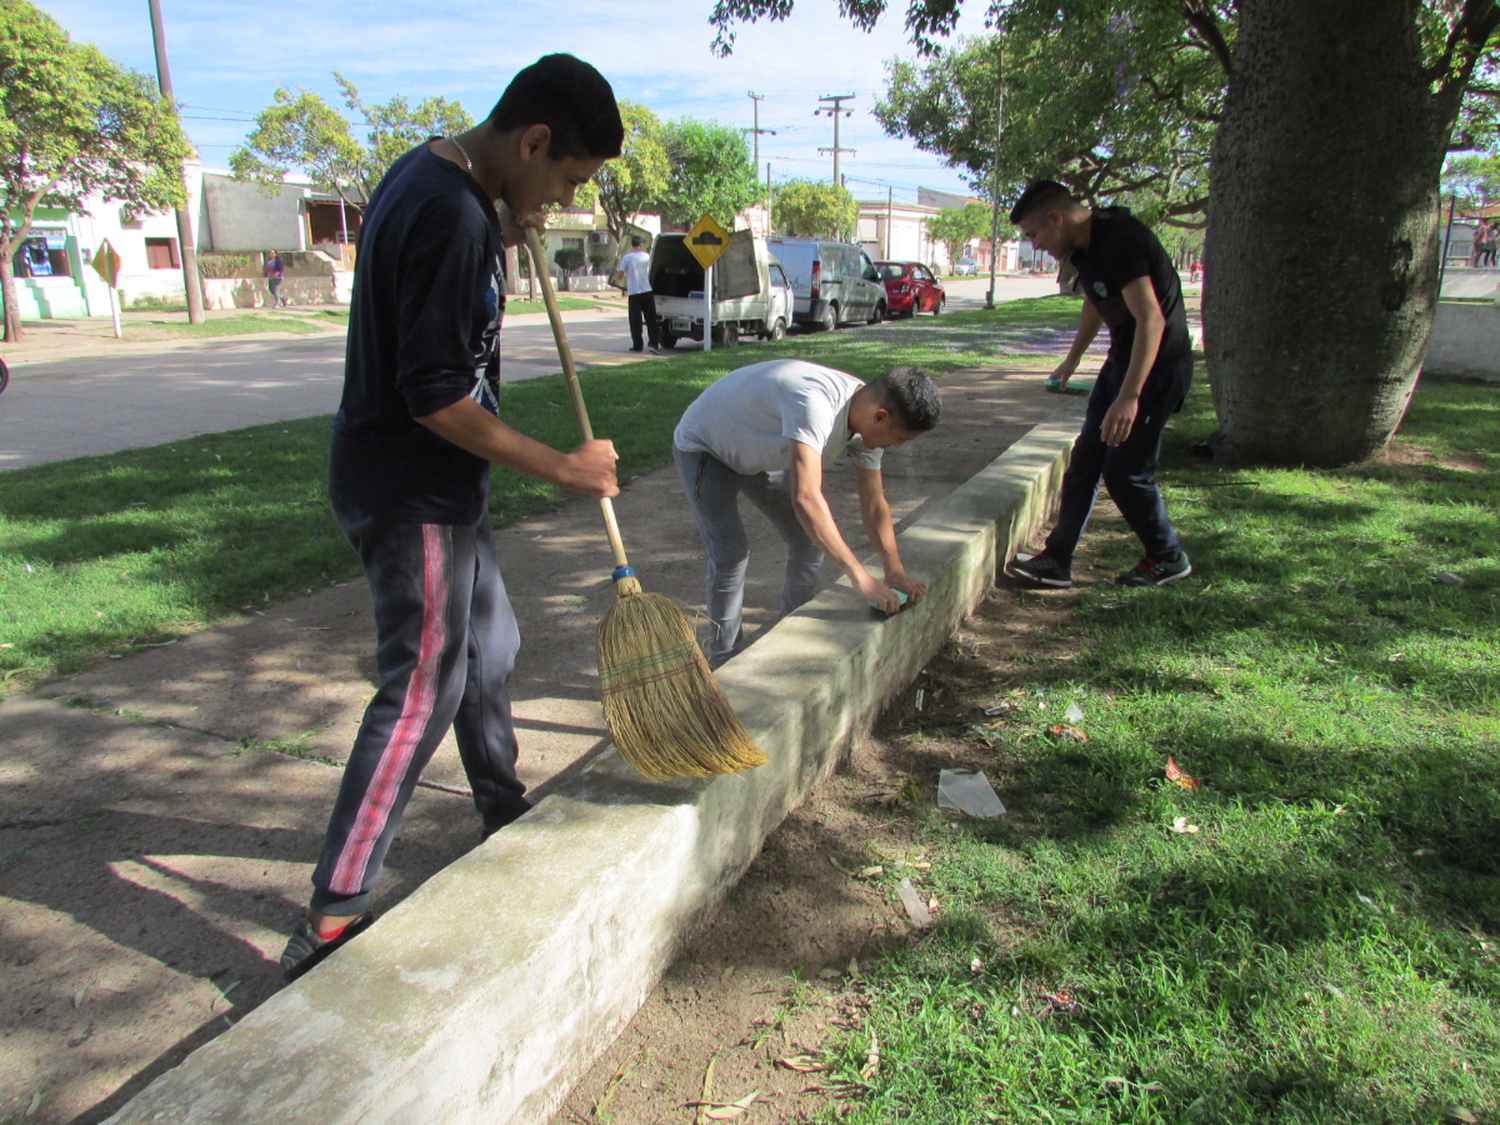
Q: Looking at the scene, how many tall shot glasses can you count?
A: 0